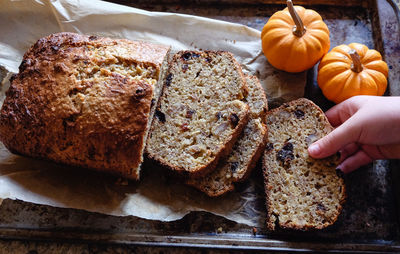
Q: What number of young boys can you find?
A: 0